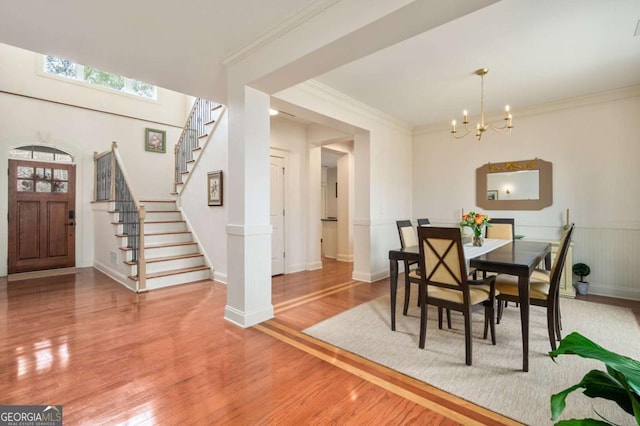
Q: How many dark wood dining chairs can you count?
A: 6